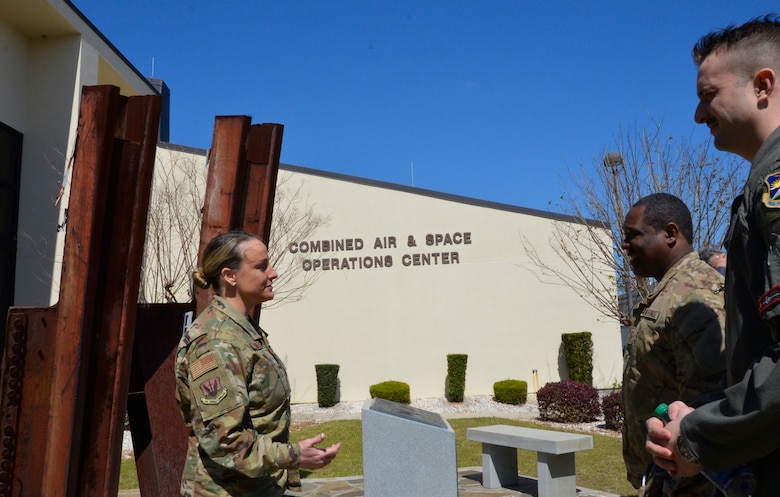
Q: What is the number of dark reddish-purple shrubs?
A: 2